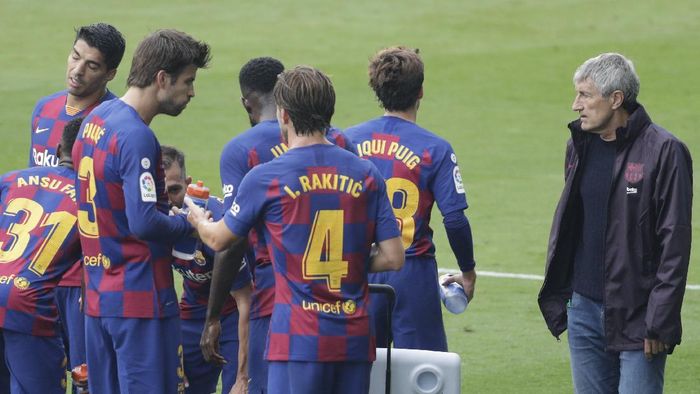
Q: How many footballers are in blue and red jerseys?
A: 7